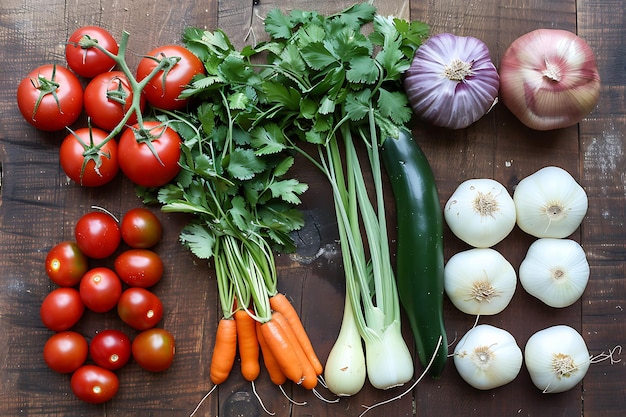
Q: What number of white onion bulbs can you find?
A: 6